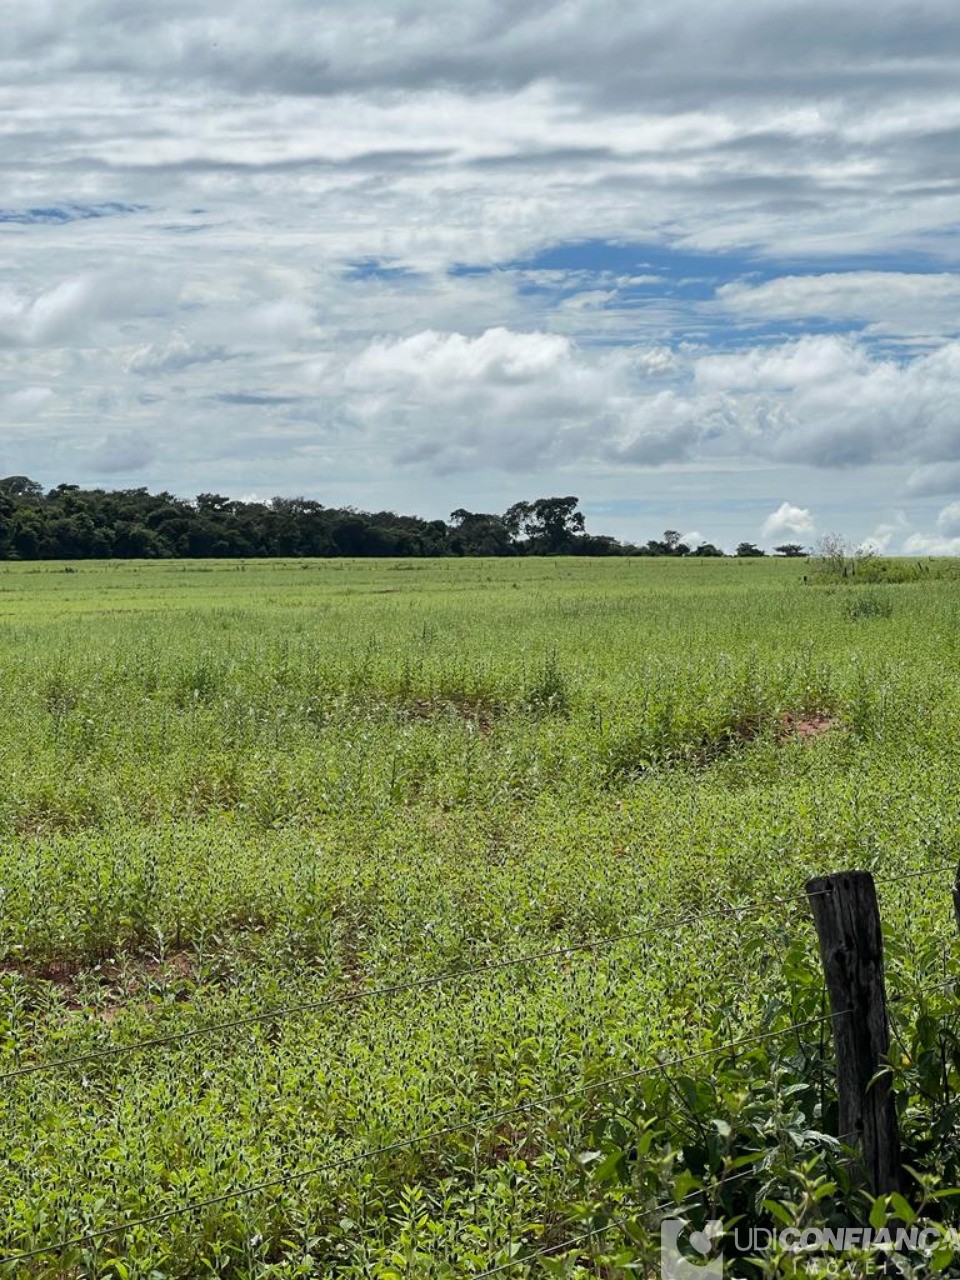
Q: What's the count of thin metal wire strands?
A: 3